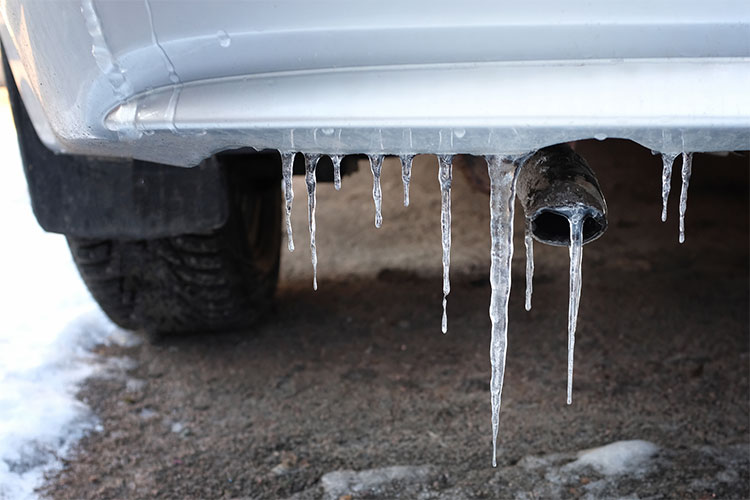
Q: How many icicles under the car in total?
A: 11